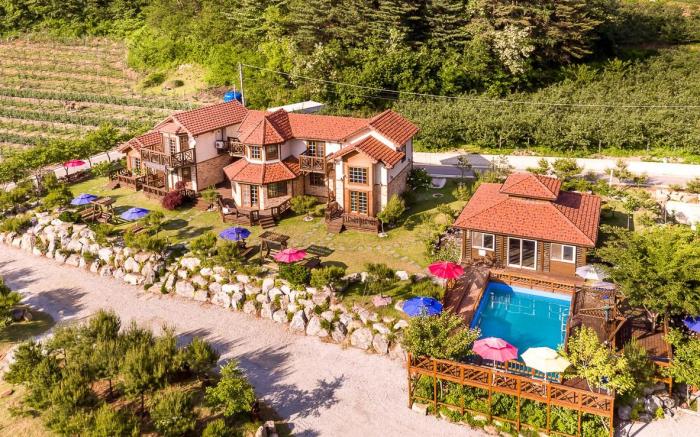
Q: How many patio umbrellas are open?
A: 11